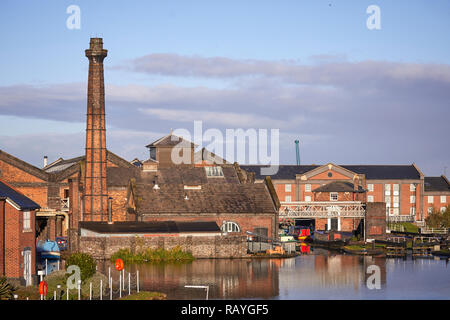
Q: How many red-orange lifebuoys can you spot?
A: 2